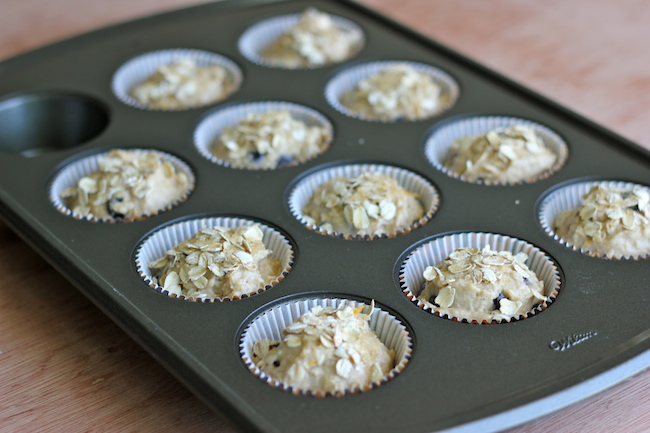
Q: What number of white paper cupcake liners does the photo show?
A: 11